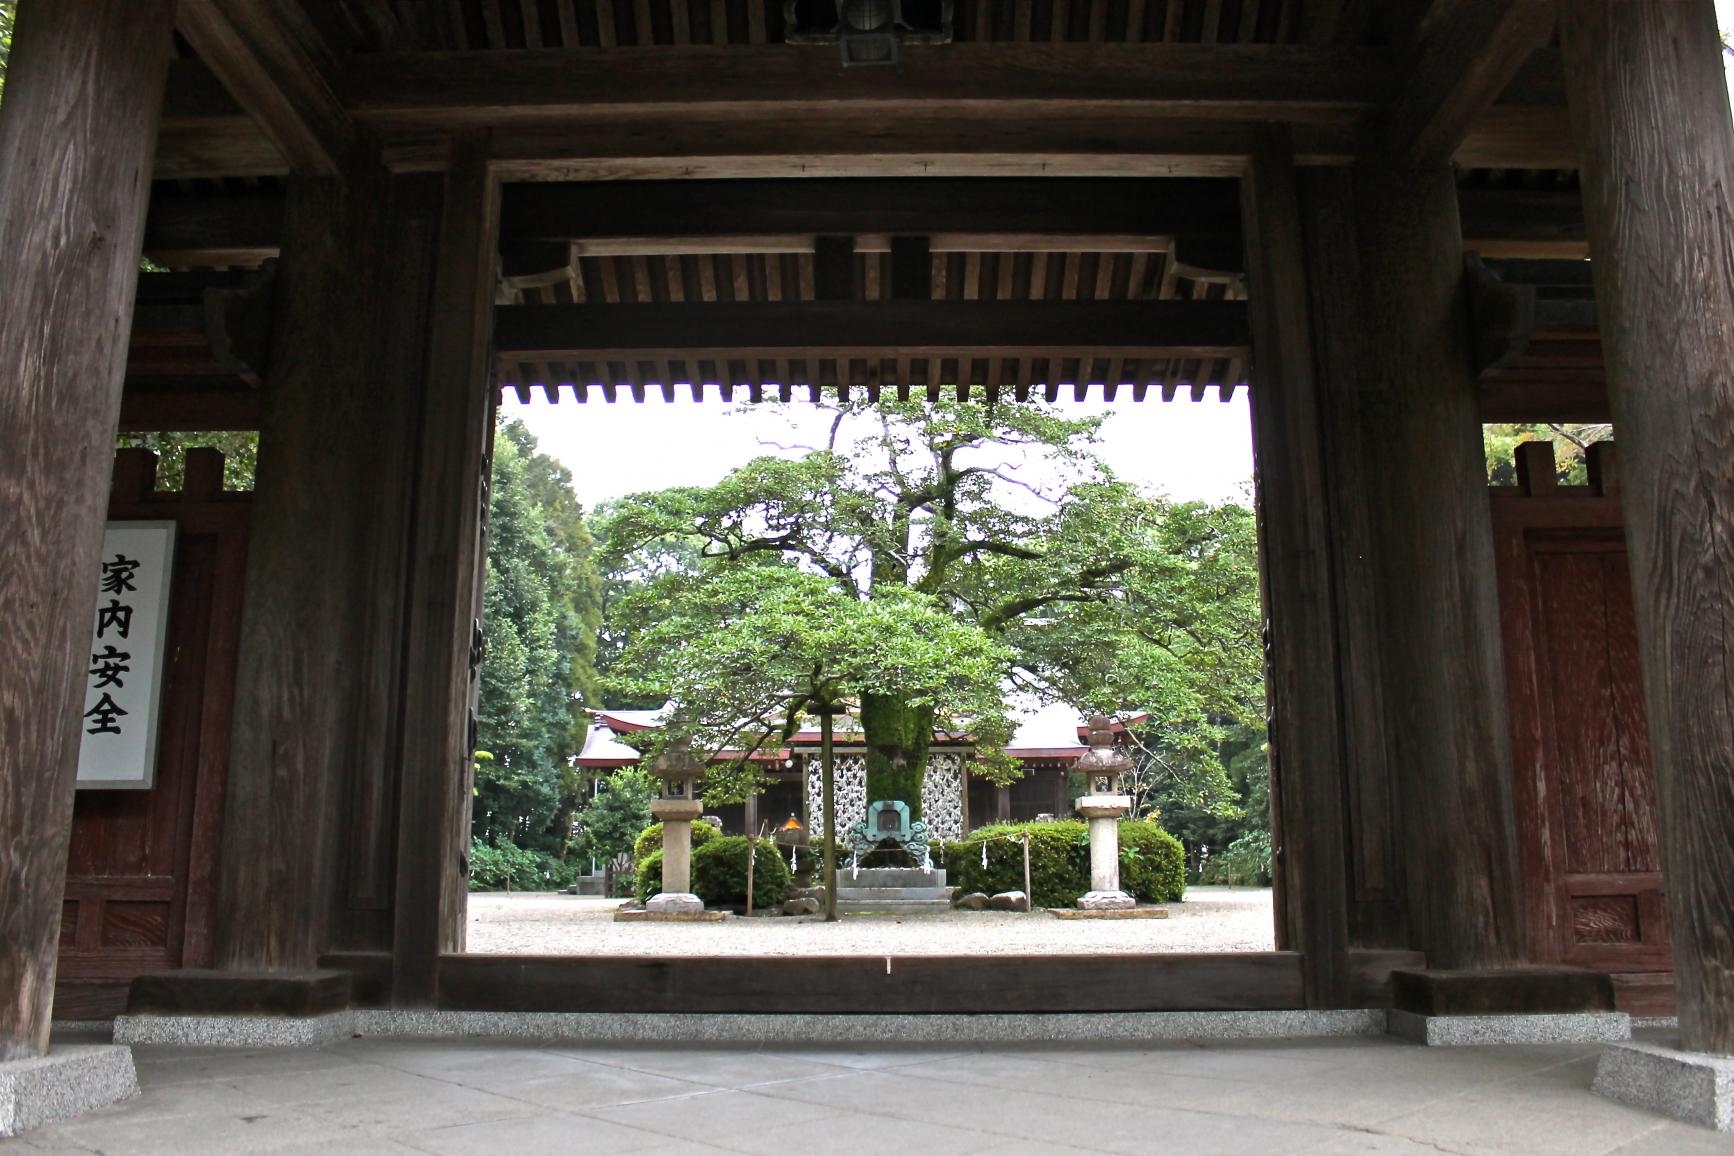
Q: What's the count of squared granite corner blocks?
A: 4